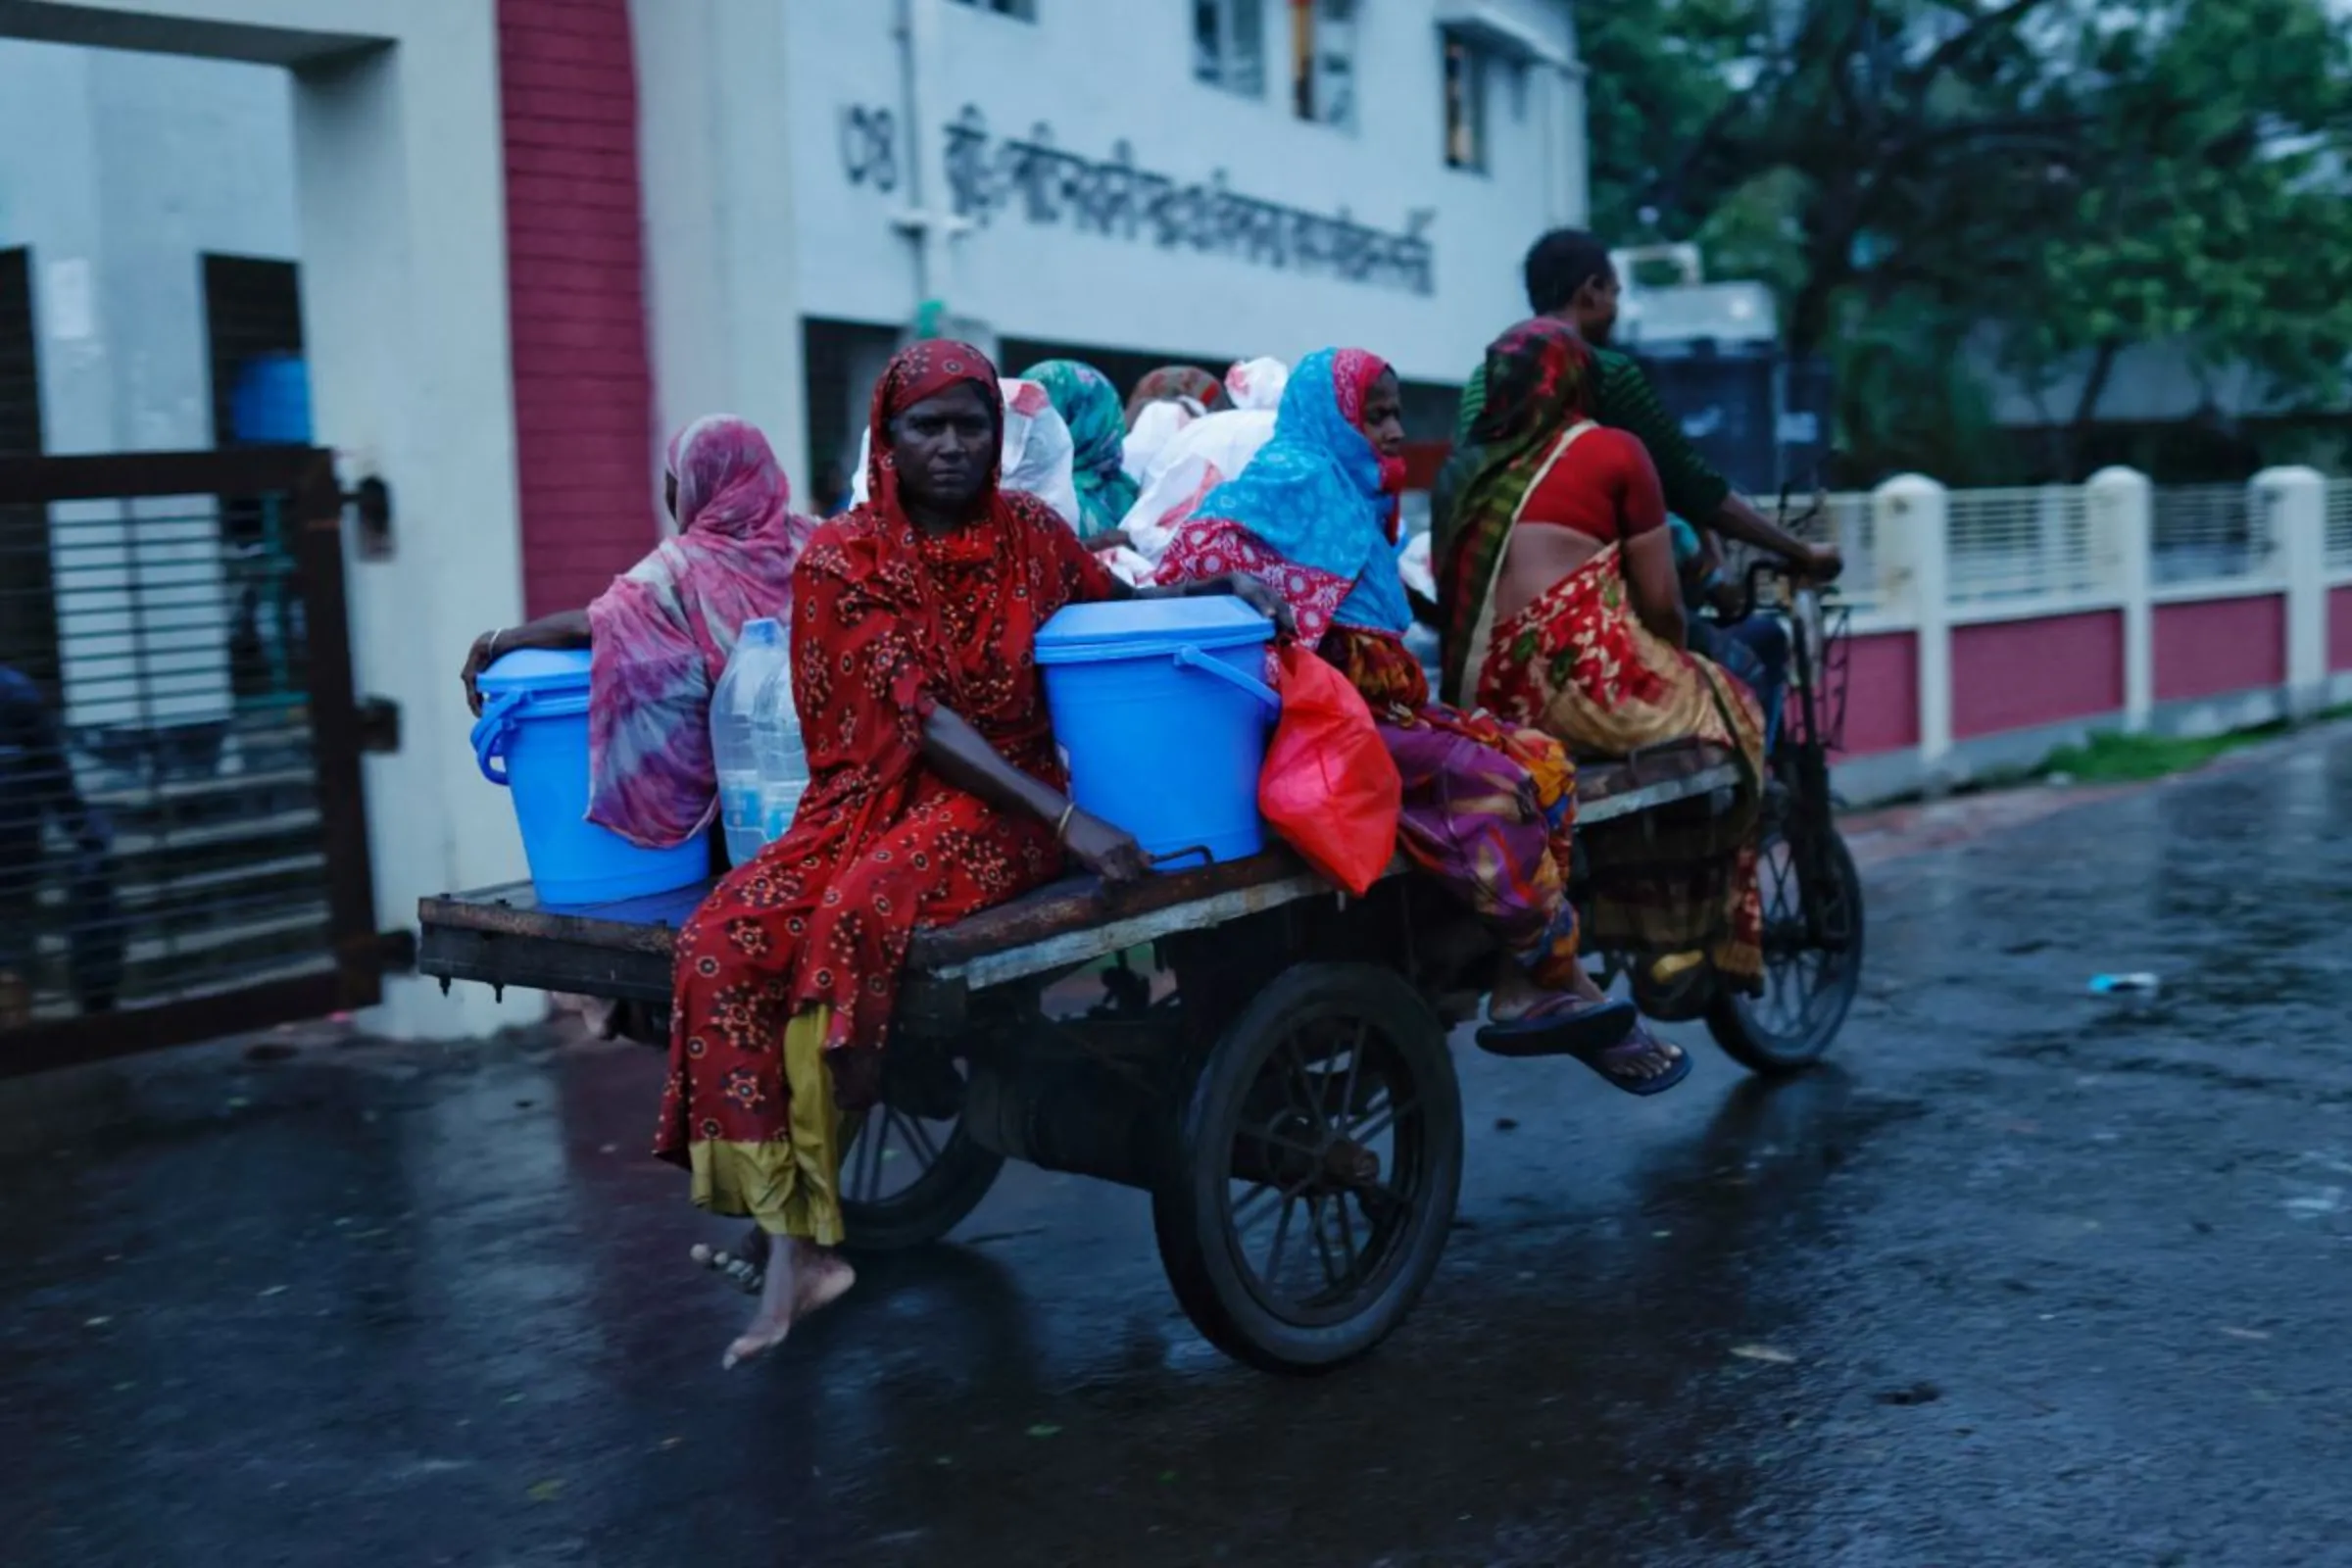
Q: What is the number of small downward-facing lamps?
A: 2